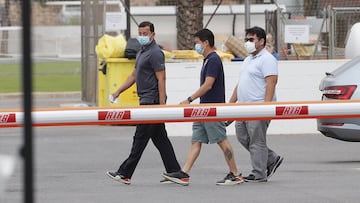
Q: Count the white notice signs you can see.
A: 2